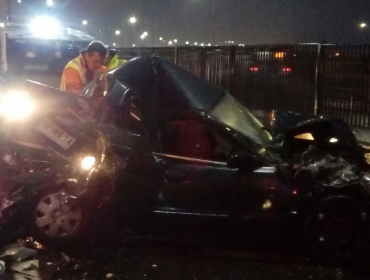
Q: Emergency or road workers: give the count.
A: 2